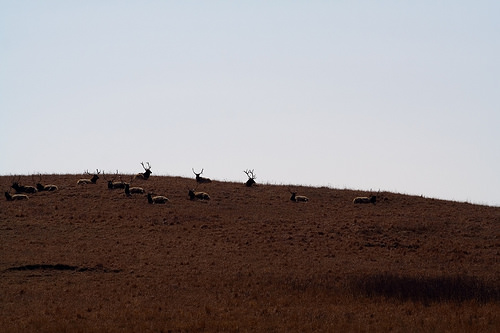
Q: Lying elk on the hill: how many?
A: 13